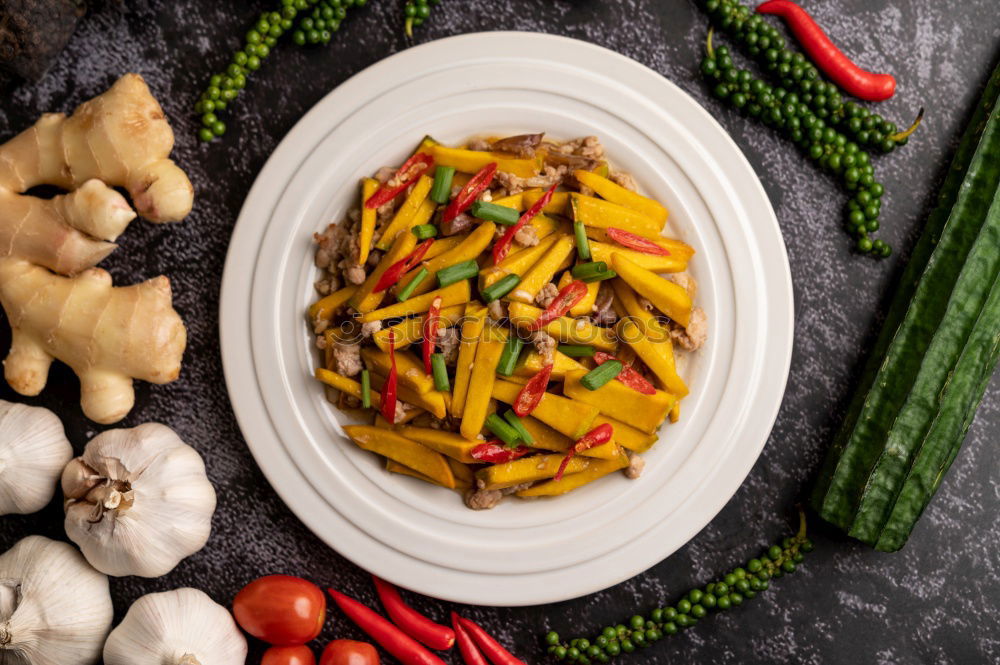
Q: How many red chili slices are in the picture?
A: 12